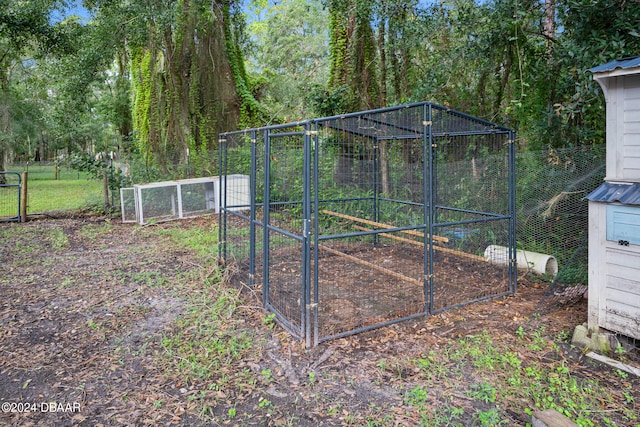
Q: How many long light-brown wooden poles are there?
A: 3